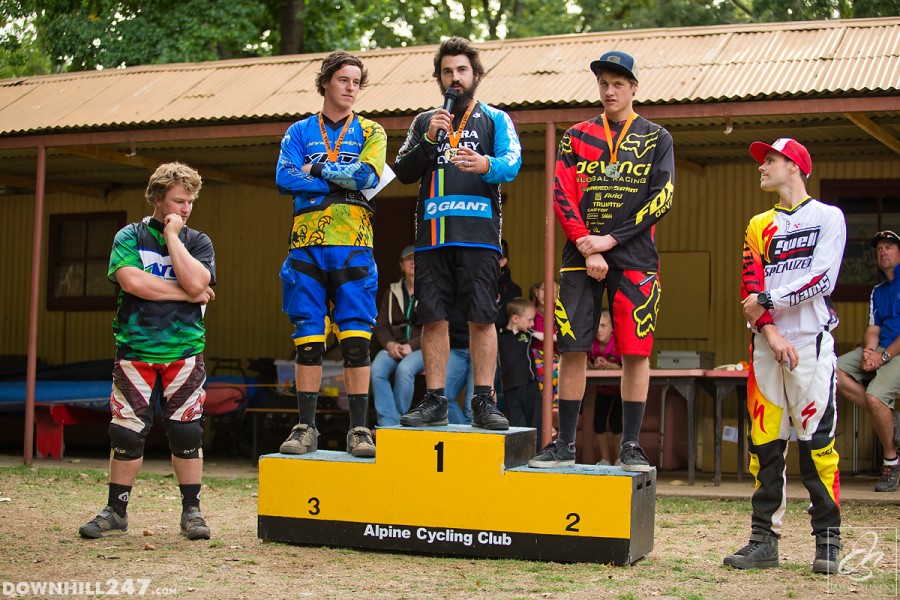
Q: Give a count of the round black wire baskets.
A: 0